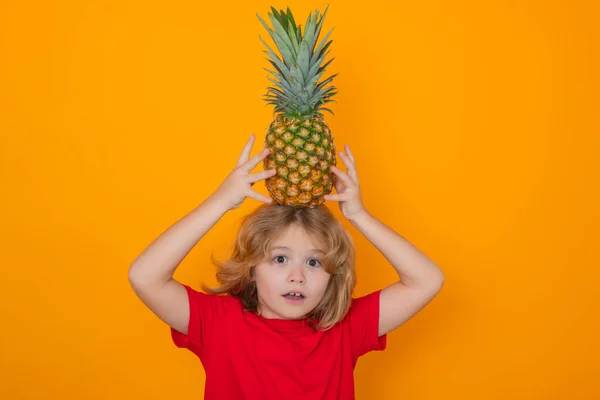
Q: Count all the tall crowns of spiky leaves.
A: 1